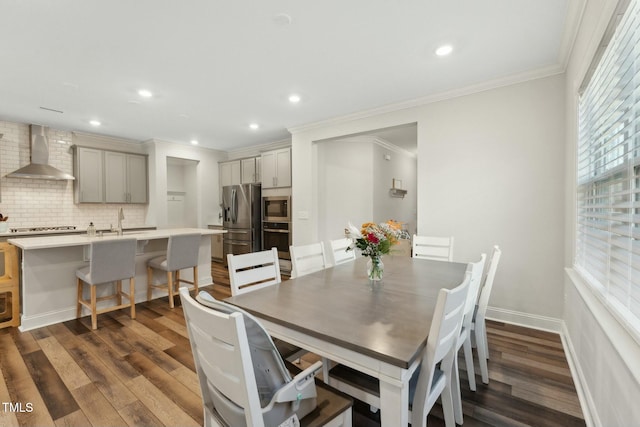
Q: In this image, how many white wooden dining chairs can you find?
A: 8